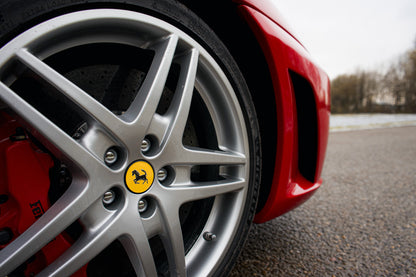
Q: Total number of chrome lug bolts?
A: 5